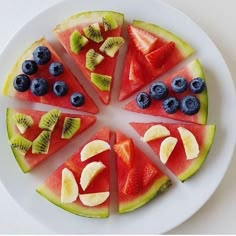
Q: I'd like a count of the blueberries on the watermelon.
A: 13